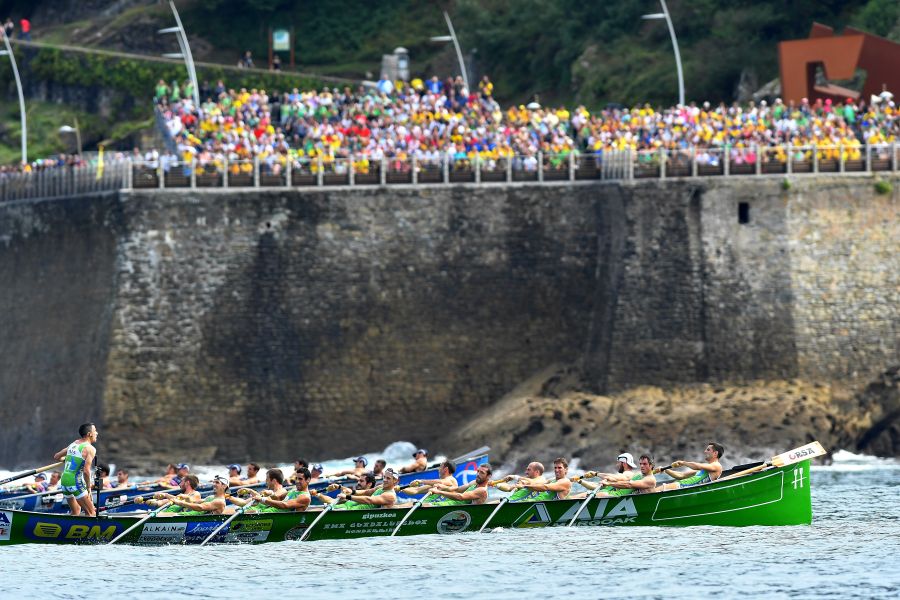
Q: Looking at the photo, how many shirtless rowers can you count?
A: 0